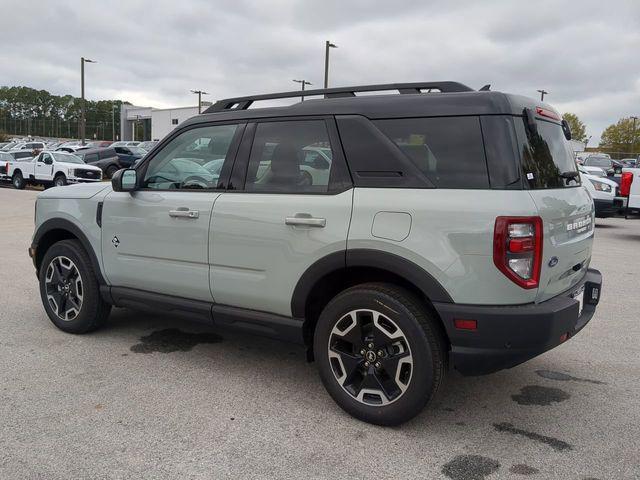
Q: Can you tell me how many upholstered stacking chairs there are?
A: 0